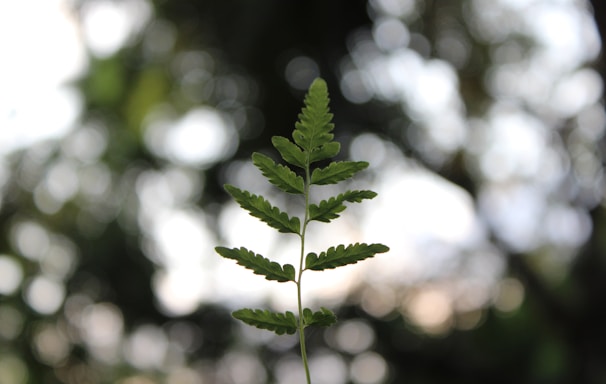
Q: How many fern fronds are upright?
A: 1